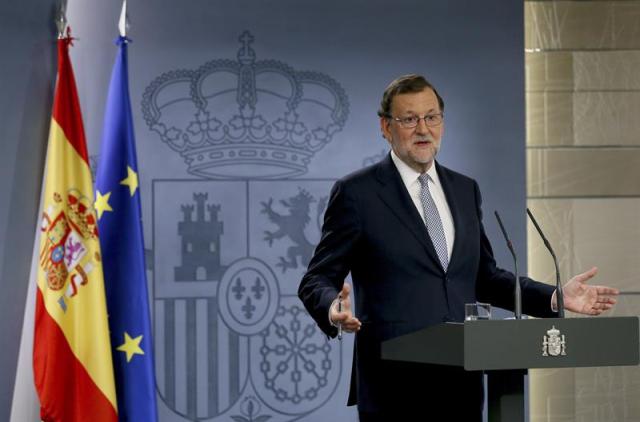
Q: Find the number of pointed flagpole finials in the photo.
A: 2